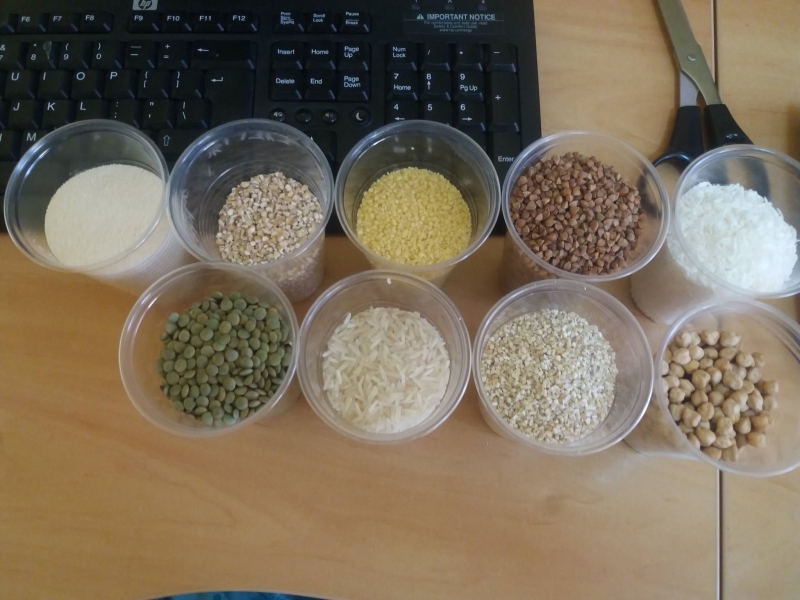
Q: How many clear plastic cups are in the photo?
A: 9